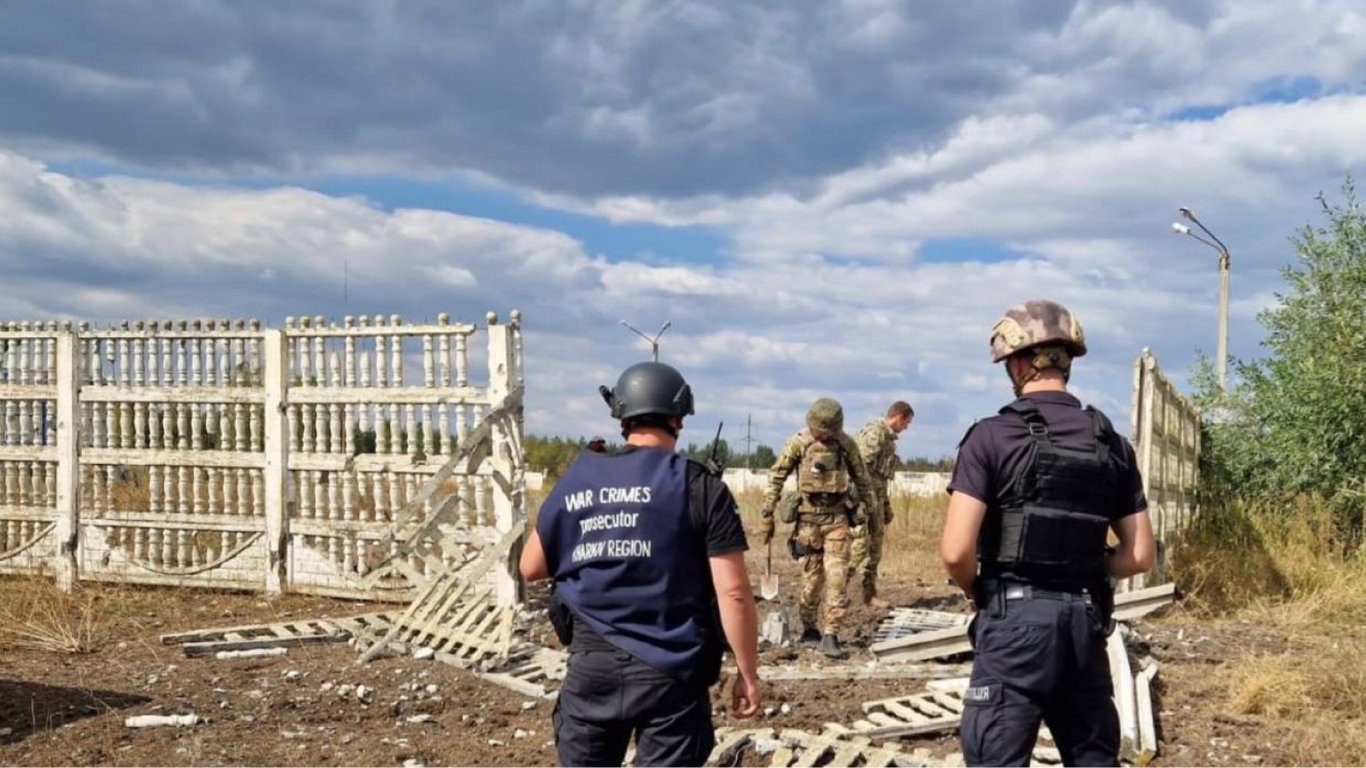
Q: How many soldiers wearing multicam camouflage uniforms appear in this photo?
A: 2